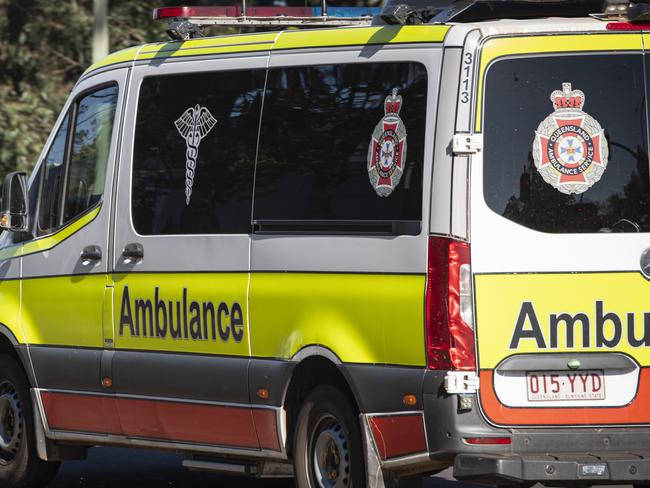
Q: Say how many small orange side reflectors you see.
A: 3